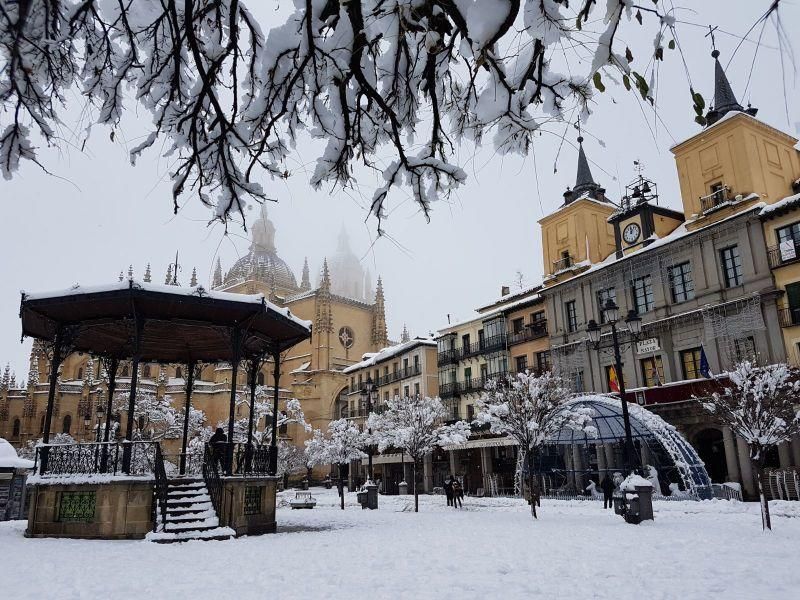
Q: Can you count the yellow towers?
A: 2